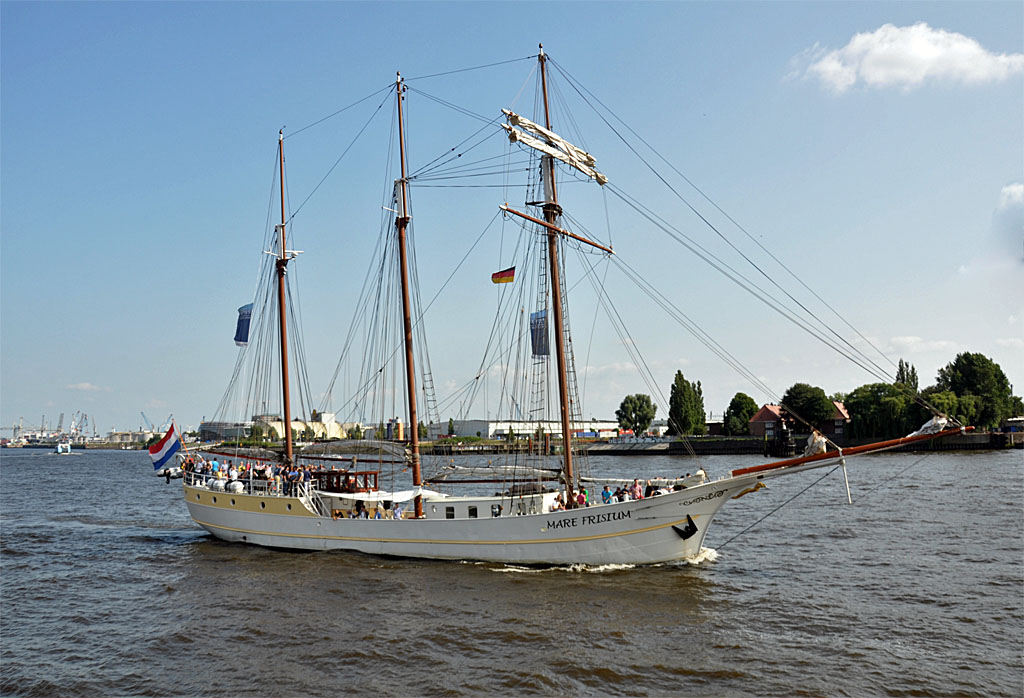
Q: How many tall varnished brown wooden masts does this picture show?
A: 3